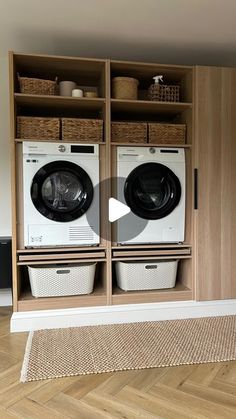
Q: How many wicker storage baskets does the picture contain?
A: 7